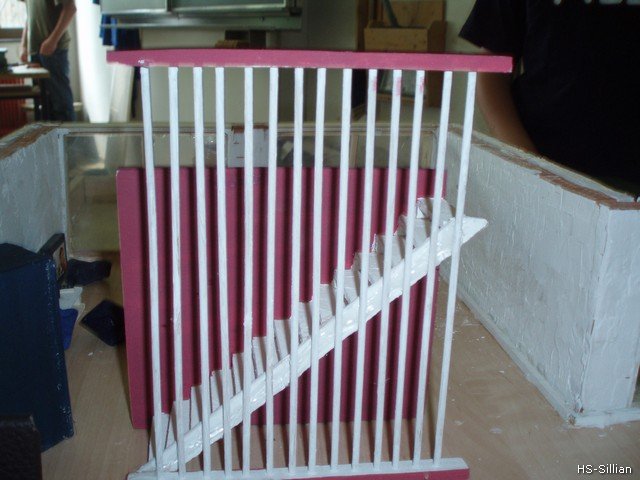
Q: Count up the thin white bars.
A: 14